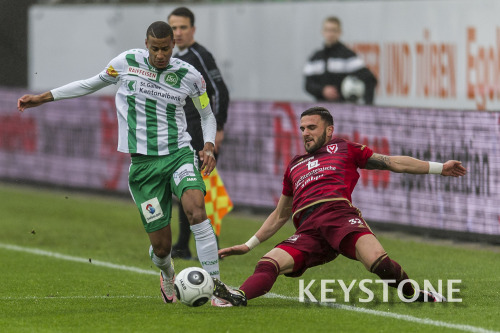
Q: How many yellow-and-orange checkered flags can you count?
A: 1